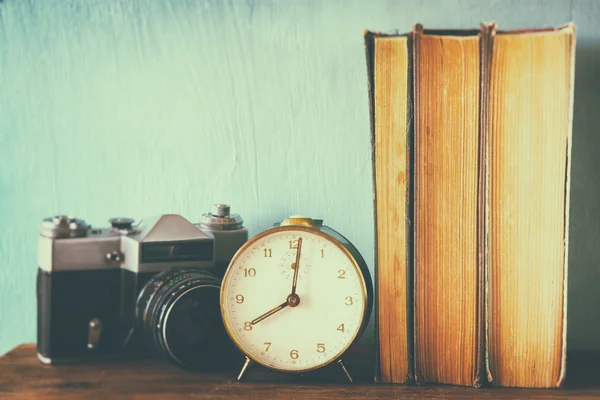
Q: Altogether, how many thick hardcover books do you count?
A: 3